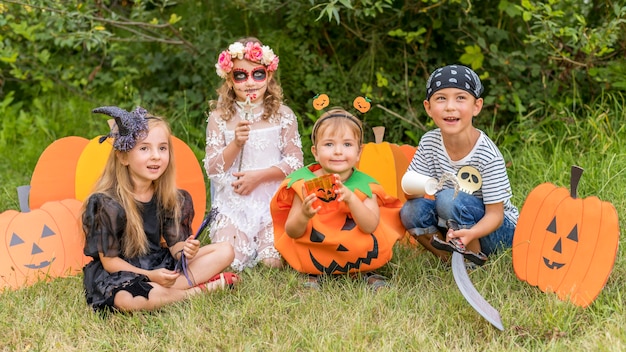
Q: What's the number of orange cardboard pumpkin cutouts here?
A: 4